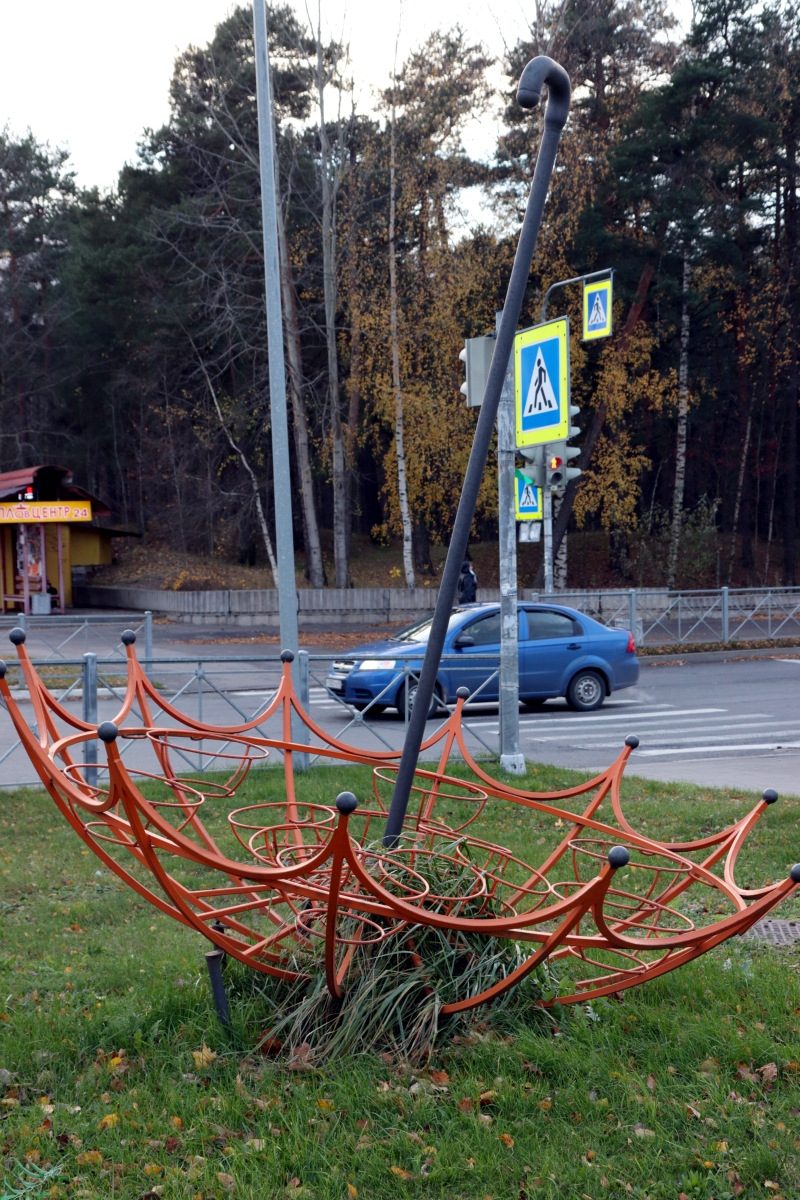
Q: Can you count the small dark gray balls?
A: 11